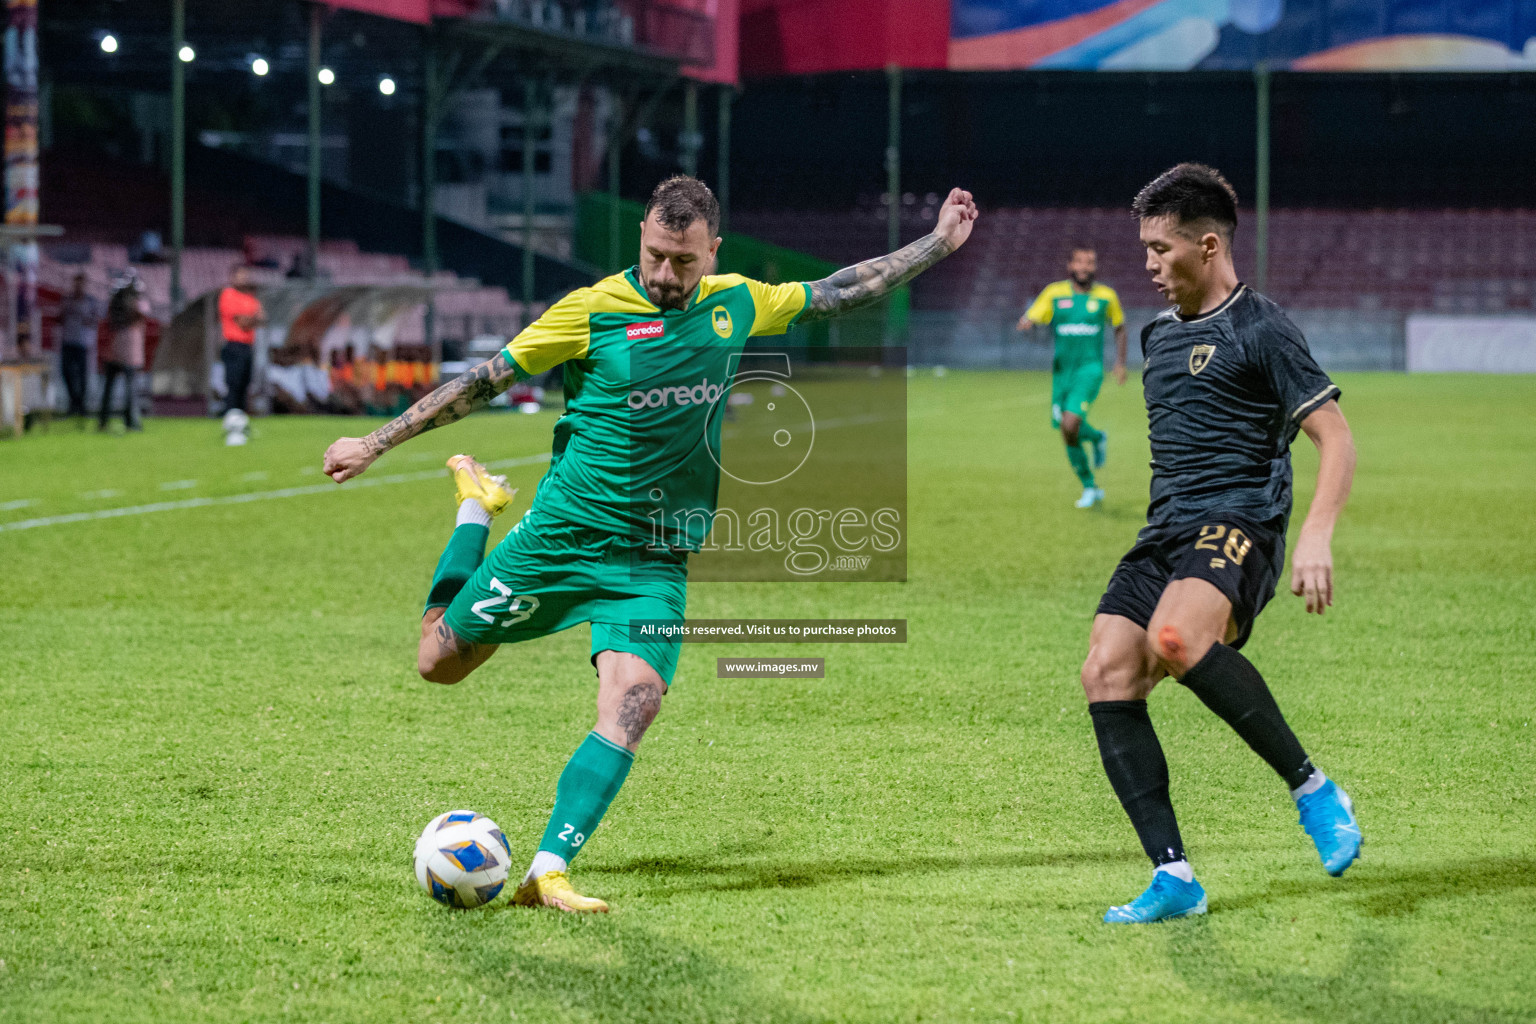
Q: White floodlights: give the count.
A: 5